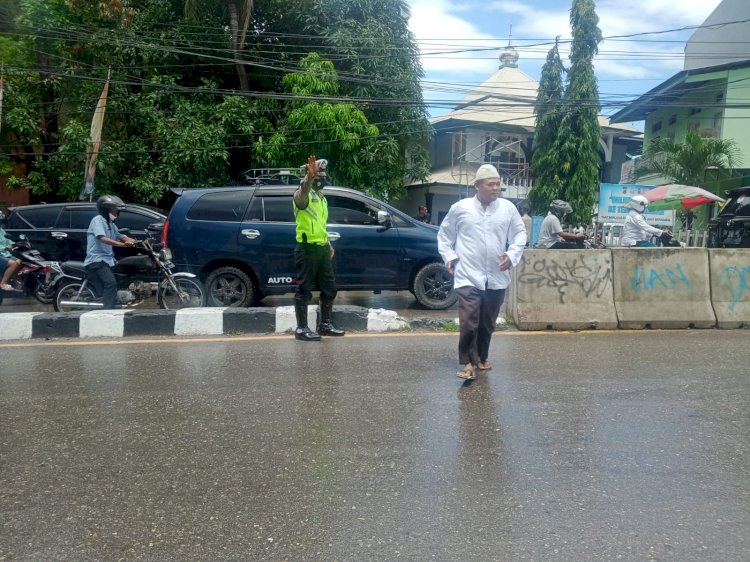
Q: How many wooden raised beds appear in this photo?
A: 0